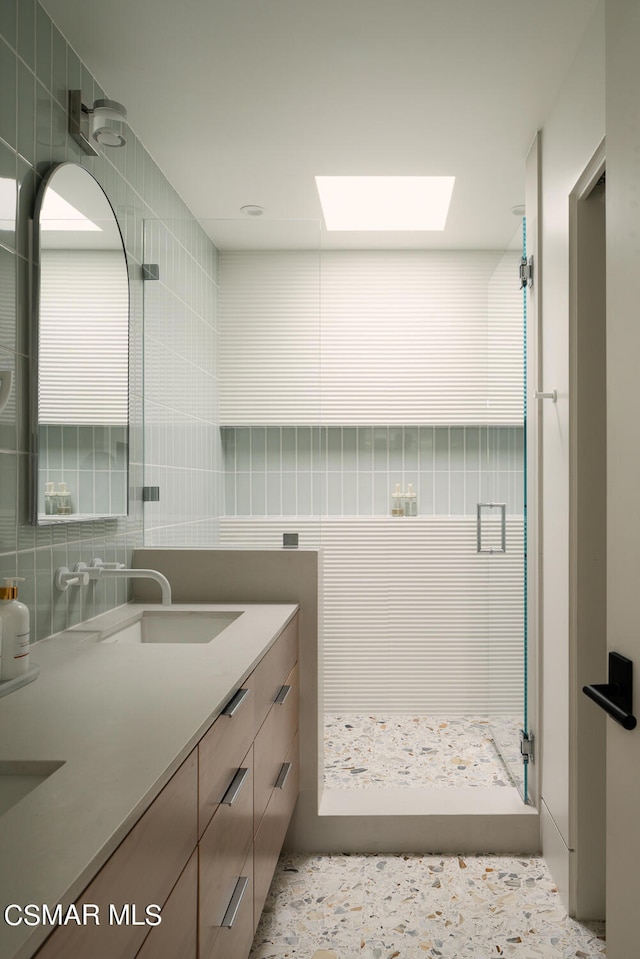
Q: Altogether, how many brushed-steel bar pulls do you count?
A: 5